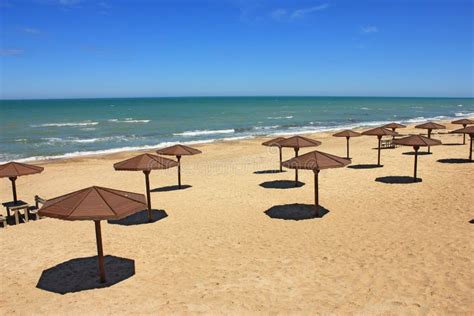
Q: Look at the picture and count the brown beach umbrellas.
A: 14